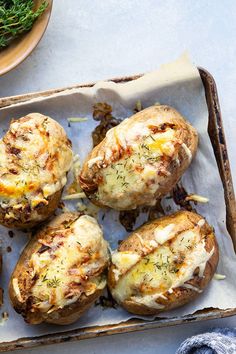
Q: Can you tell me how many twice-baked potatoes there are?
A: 4